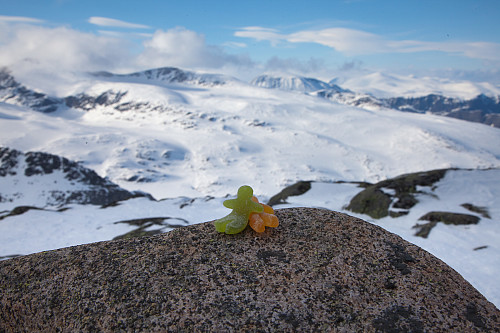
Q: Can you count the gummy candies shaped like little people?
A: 2